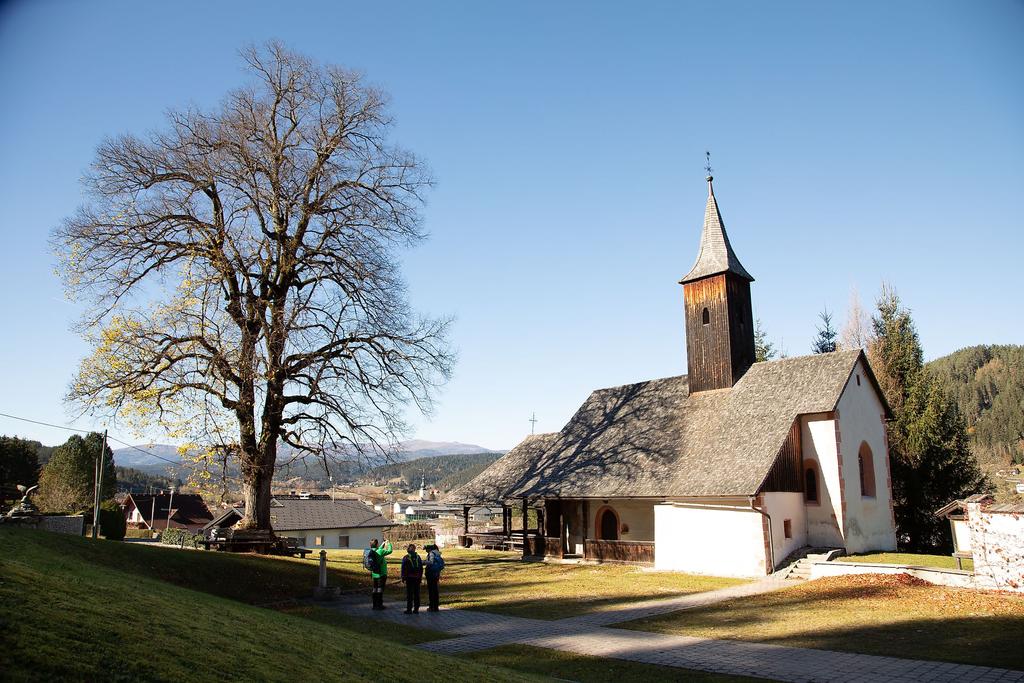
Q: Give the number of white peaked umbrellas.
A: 0